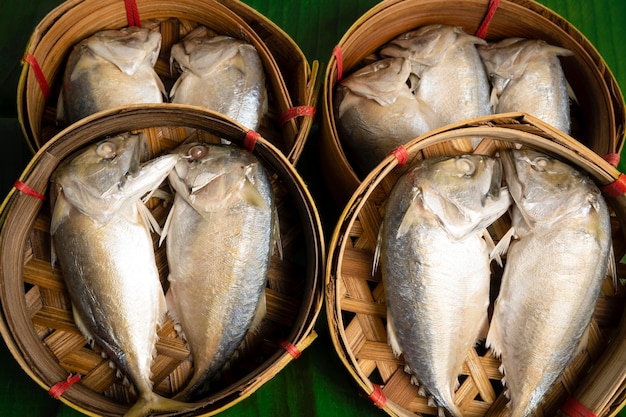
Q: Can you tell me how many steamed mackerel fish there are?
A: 9